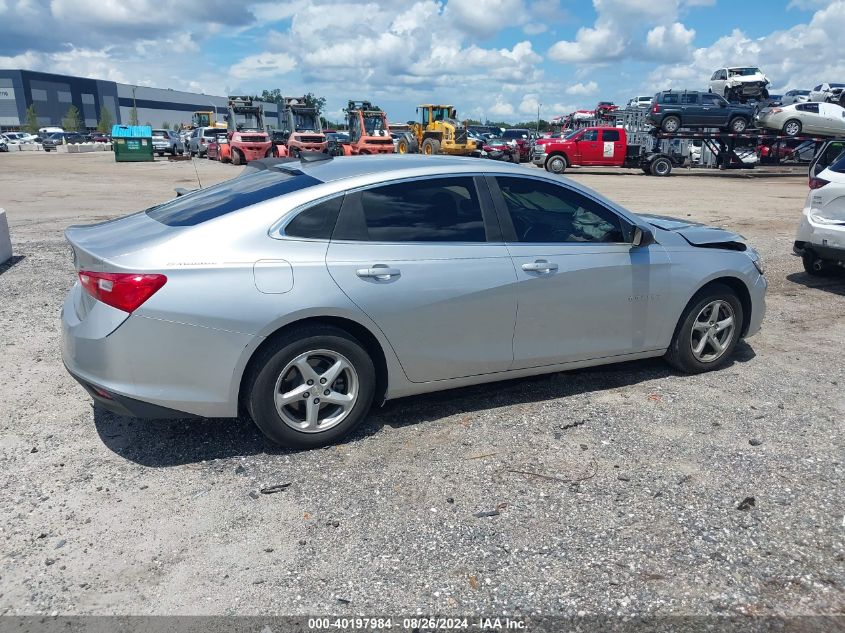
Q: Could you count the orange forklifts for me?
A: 3